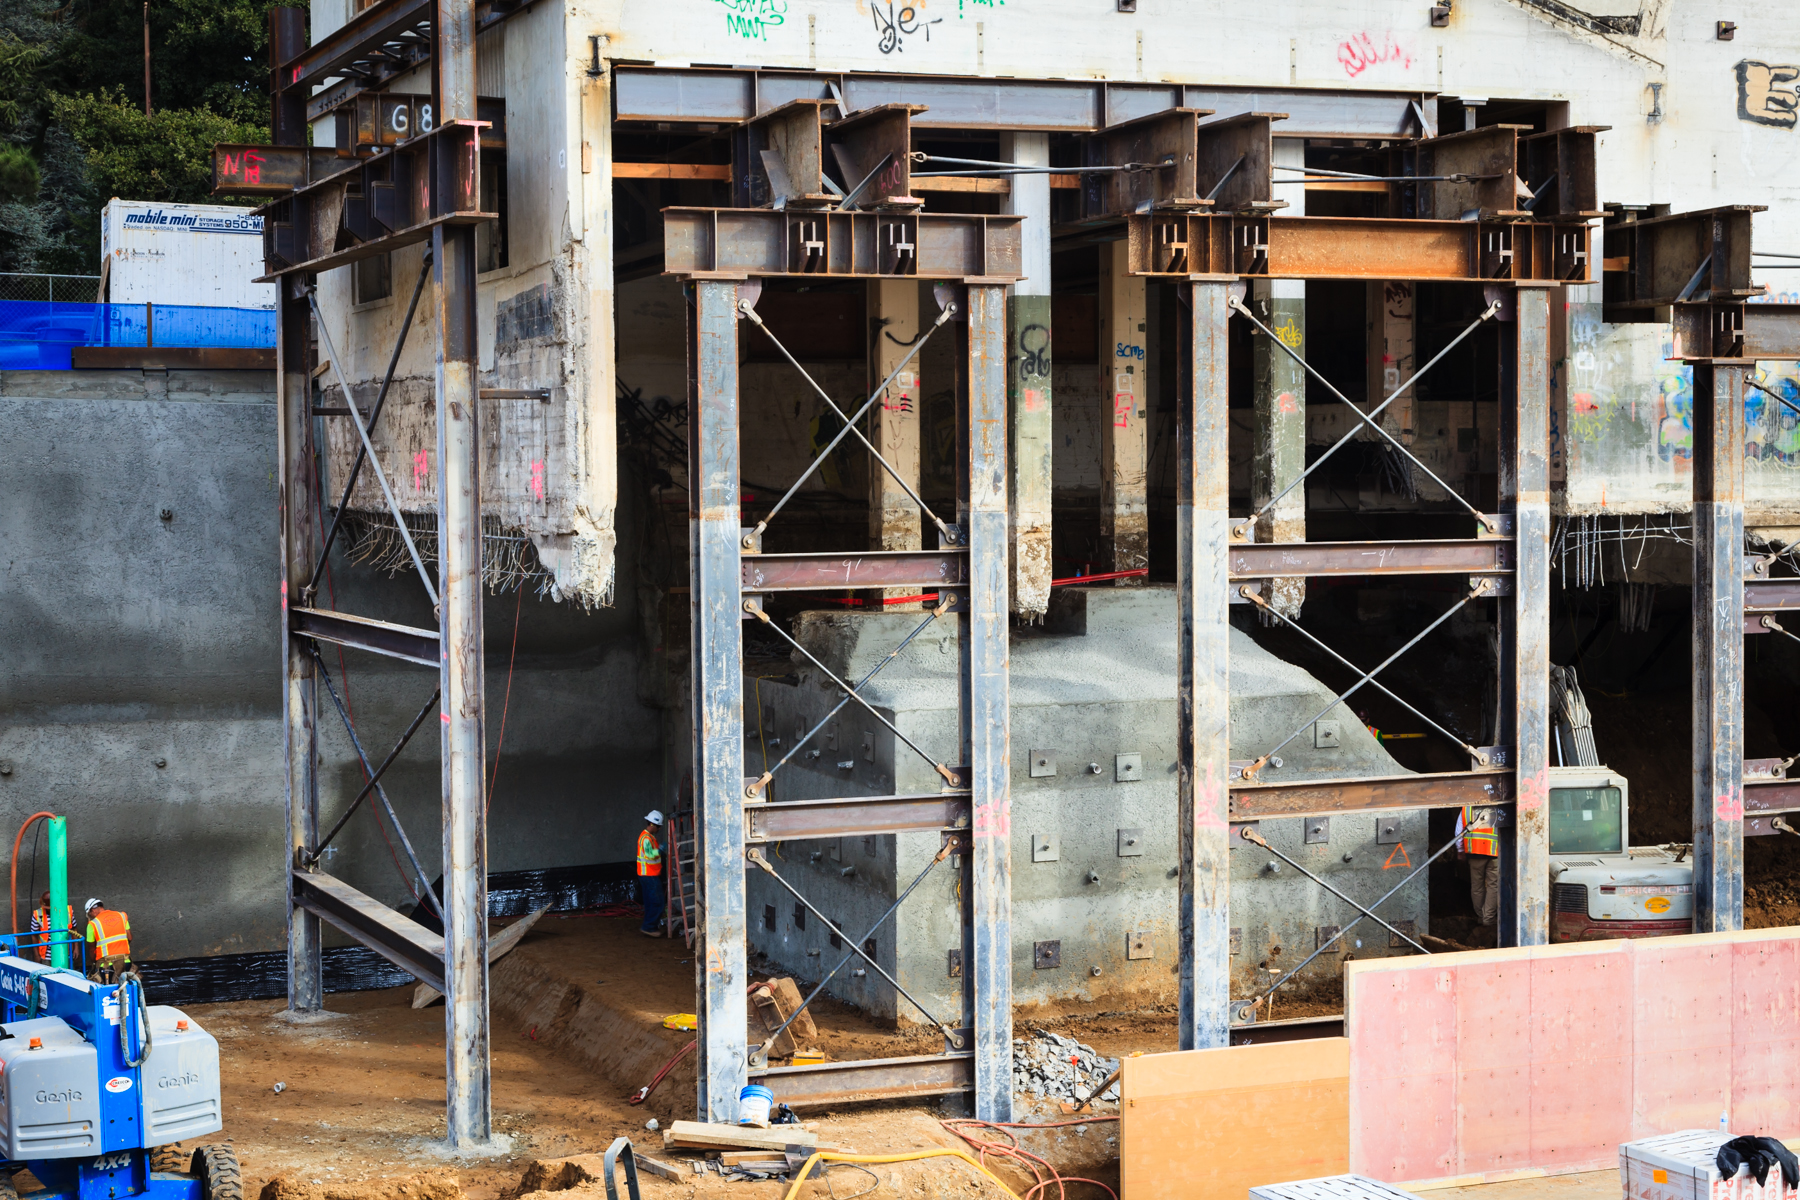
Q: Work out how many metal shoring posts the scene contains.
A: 7